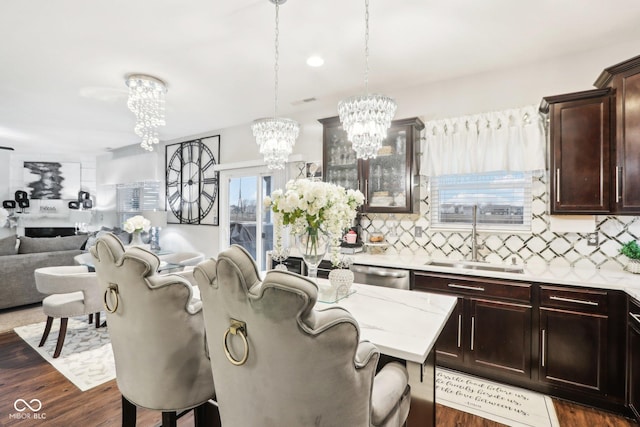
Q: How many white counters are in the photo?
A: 2